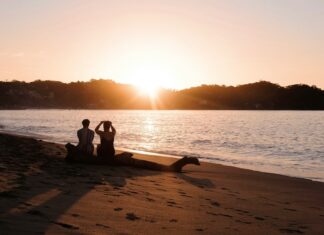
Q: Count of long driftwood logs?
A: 1